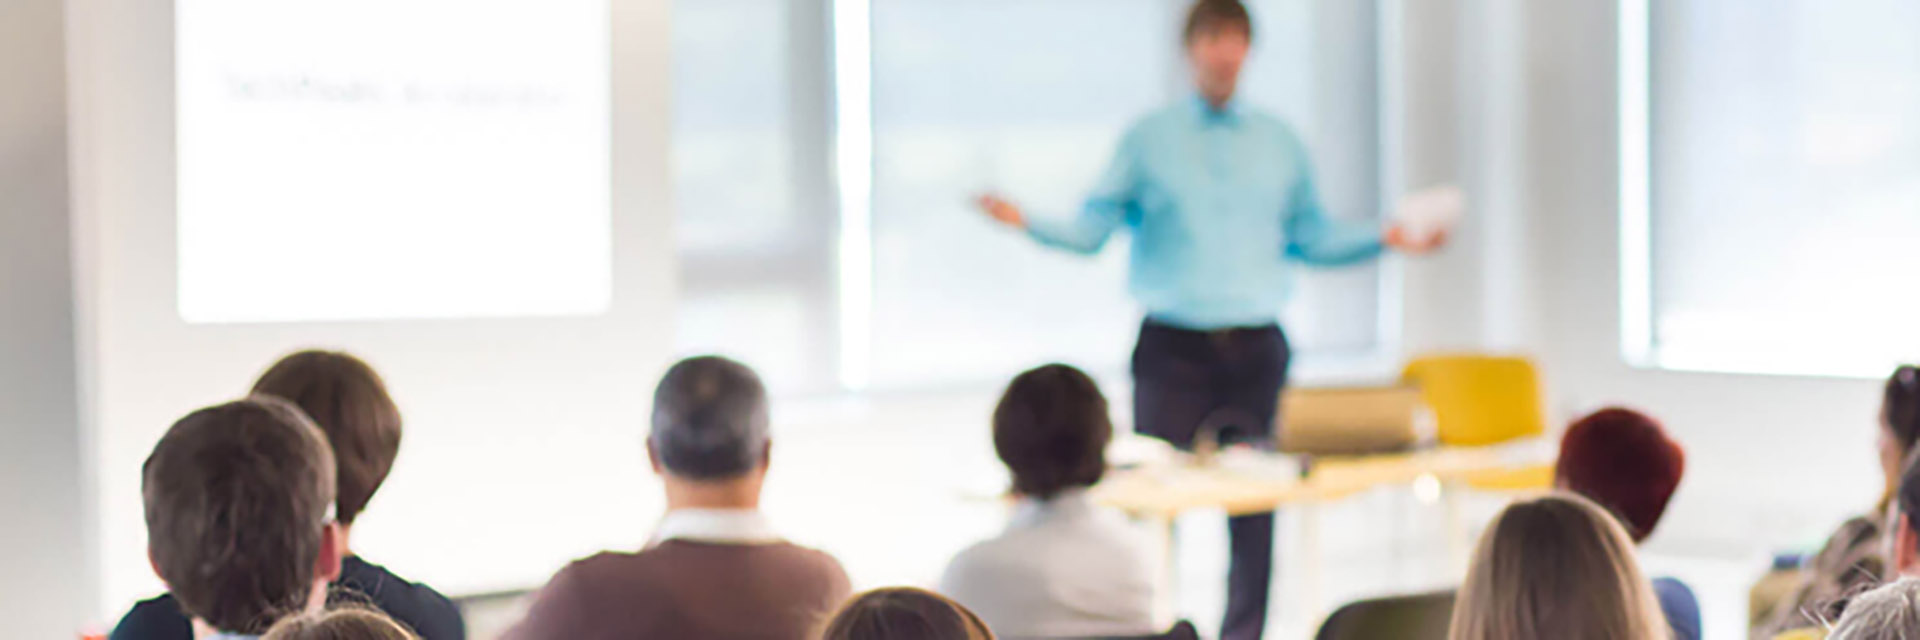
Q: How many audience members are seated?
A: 11